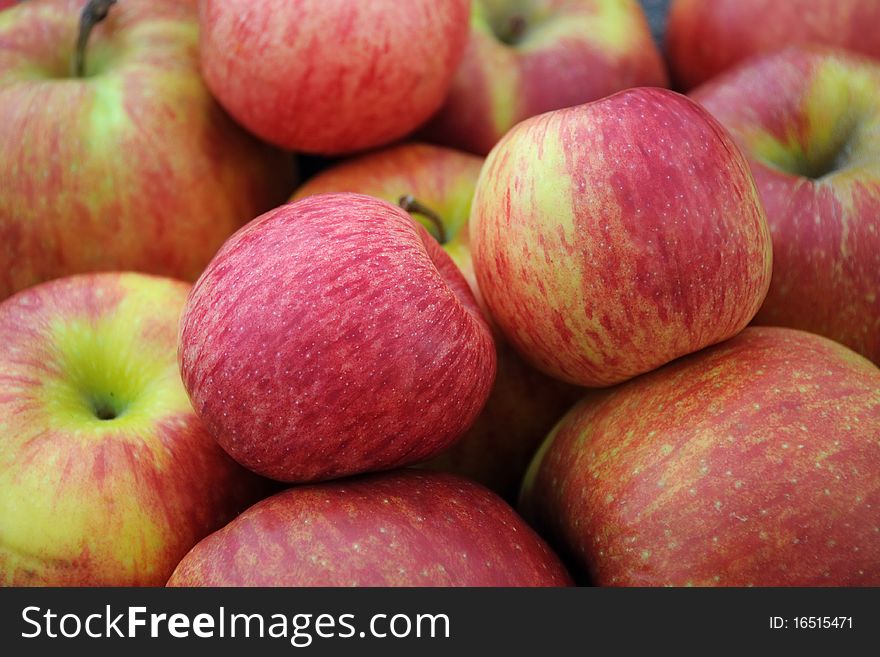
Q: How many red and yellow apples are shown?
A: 11